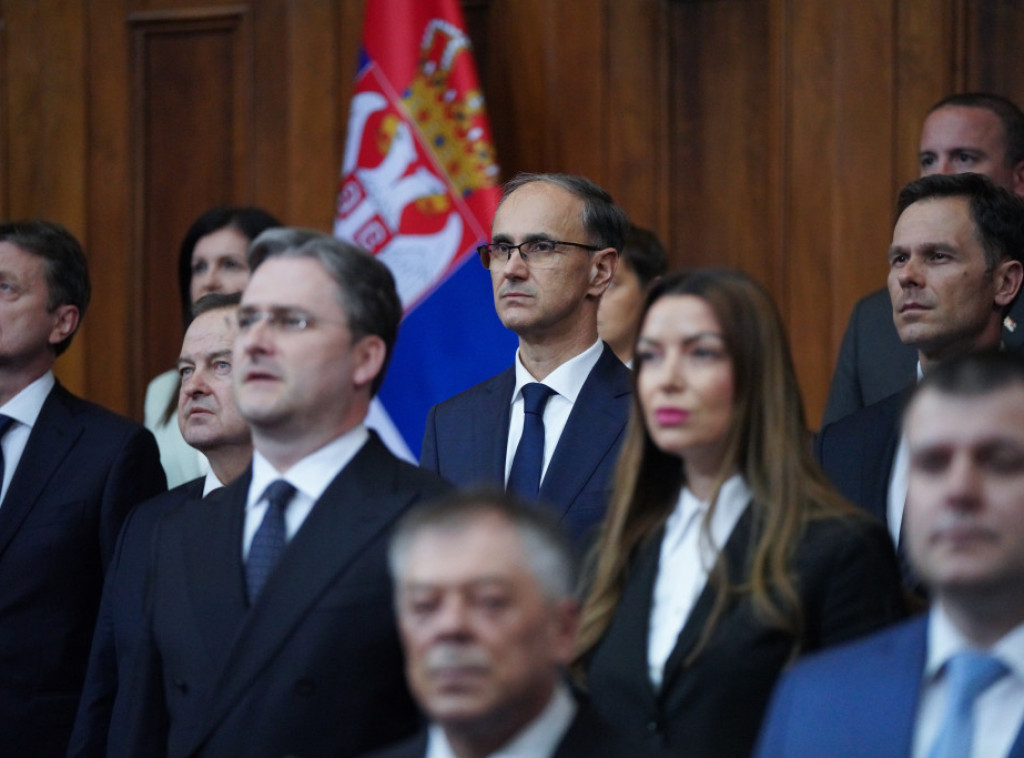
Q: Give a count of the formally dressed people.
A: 11